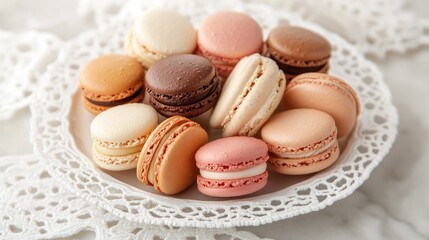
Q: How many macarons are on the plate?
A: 11